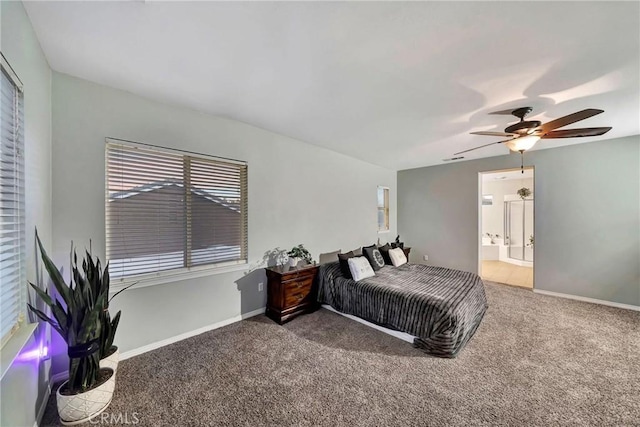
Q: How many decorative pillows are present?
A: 5